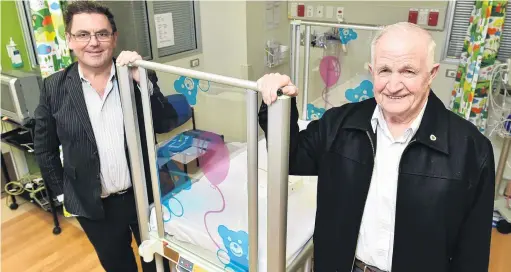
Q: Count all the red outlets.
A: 3